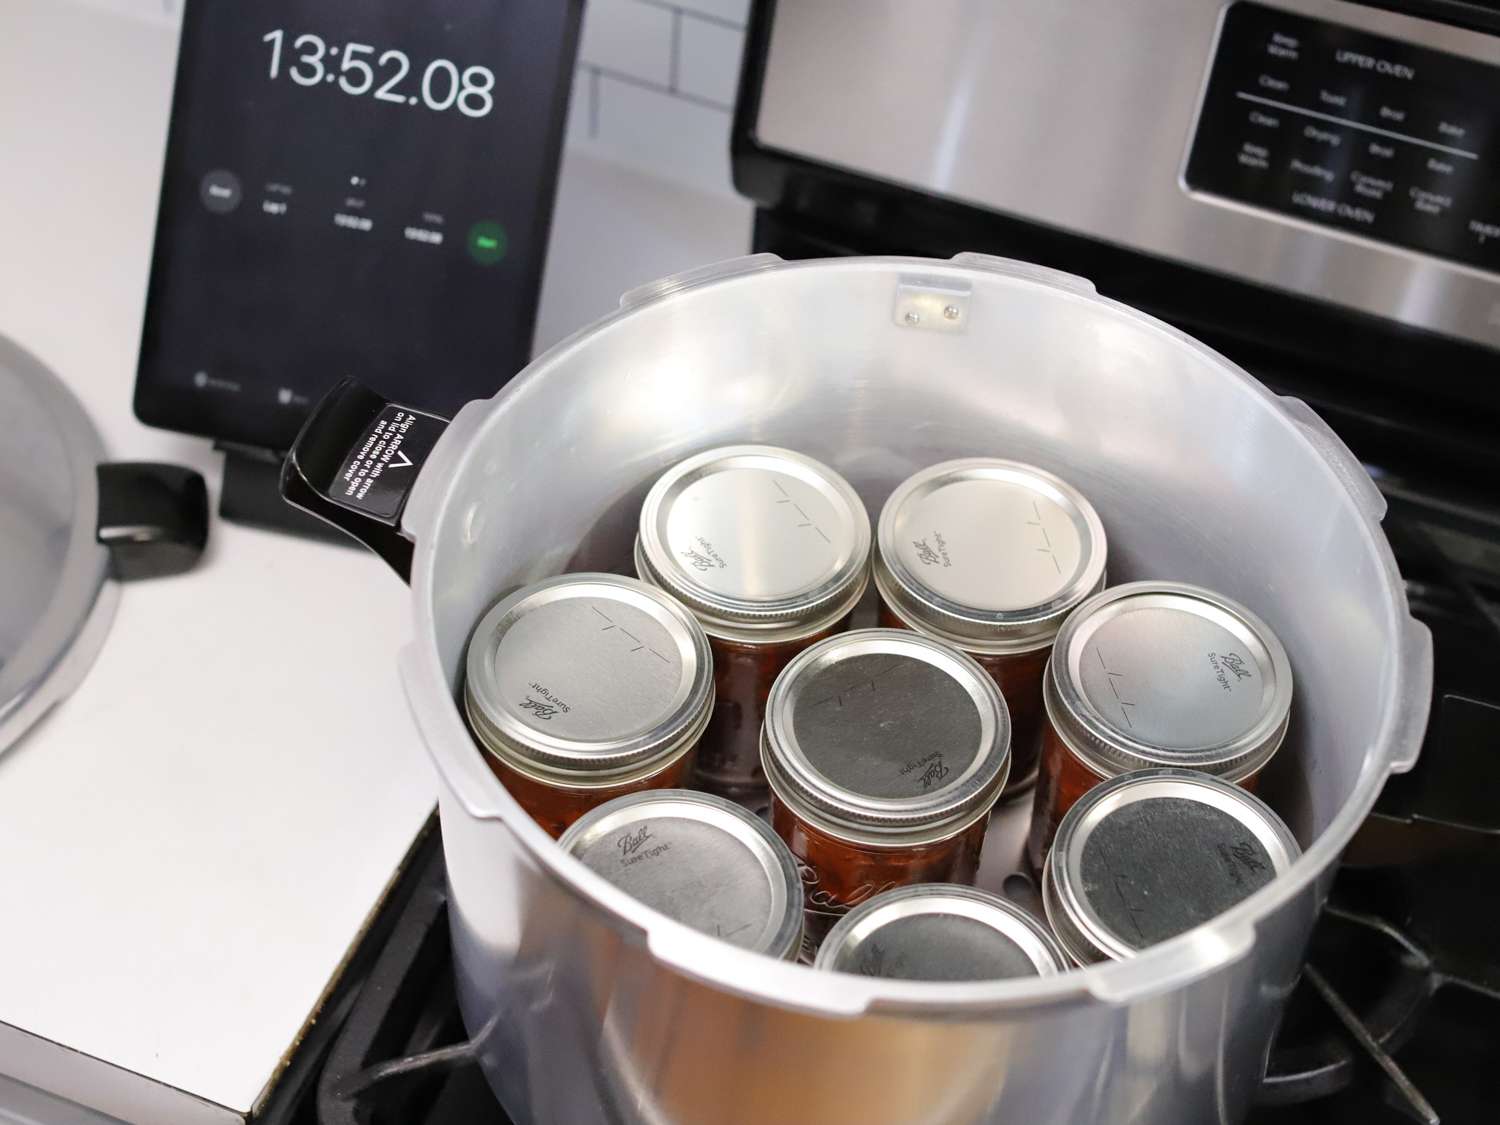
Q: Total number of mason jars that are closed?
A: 8